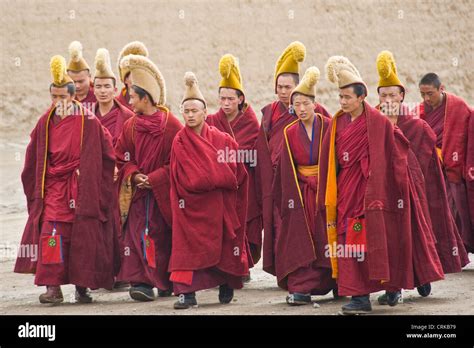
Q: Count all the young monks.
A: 12